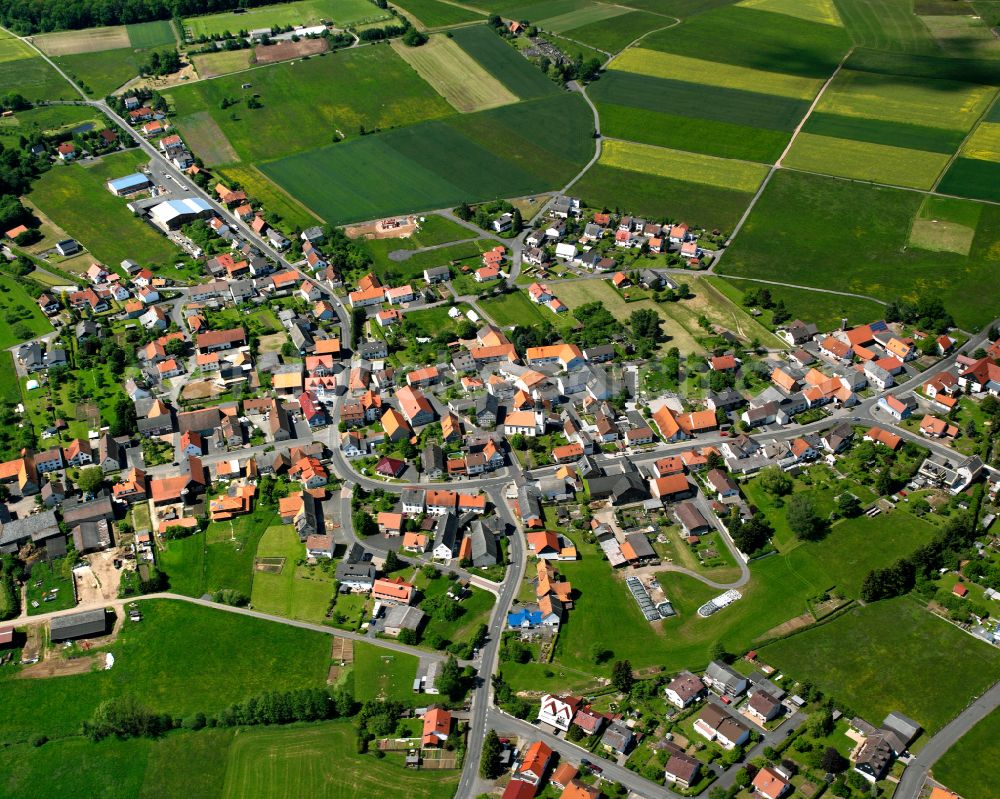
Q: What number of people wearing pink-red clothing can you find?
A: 0